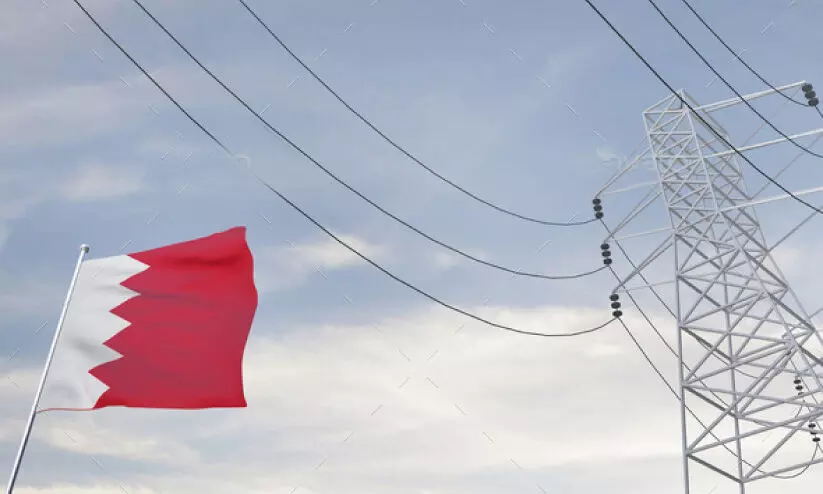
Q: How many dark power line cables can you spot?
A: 6